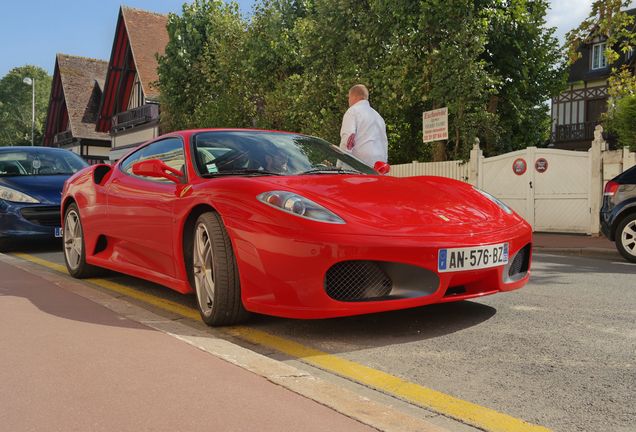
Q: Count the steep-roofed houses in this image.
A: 2